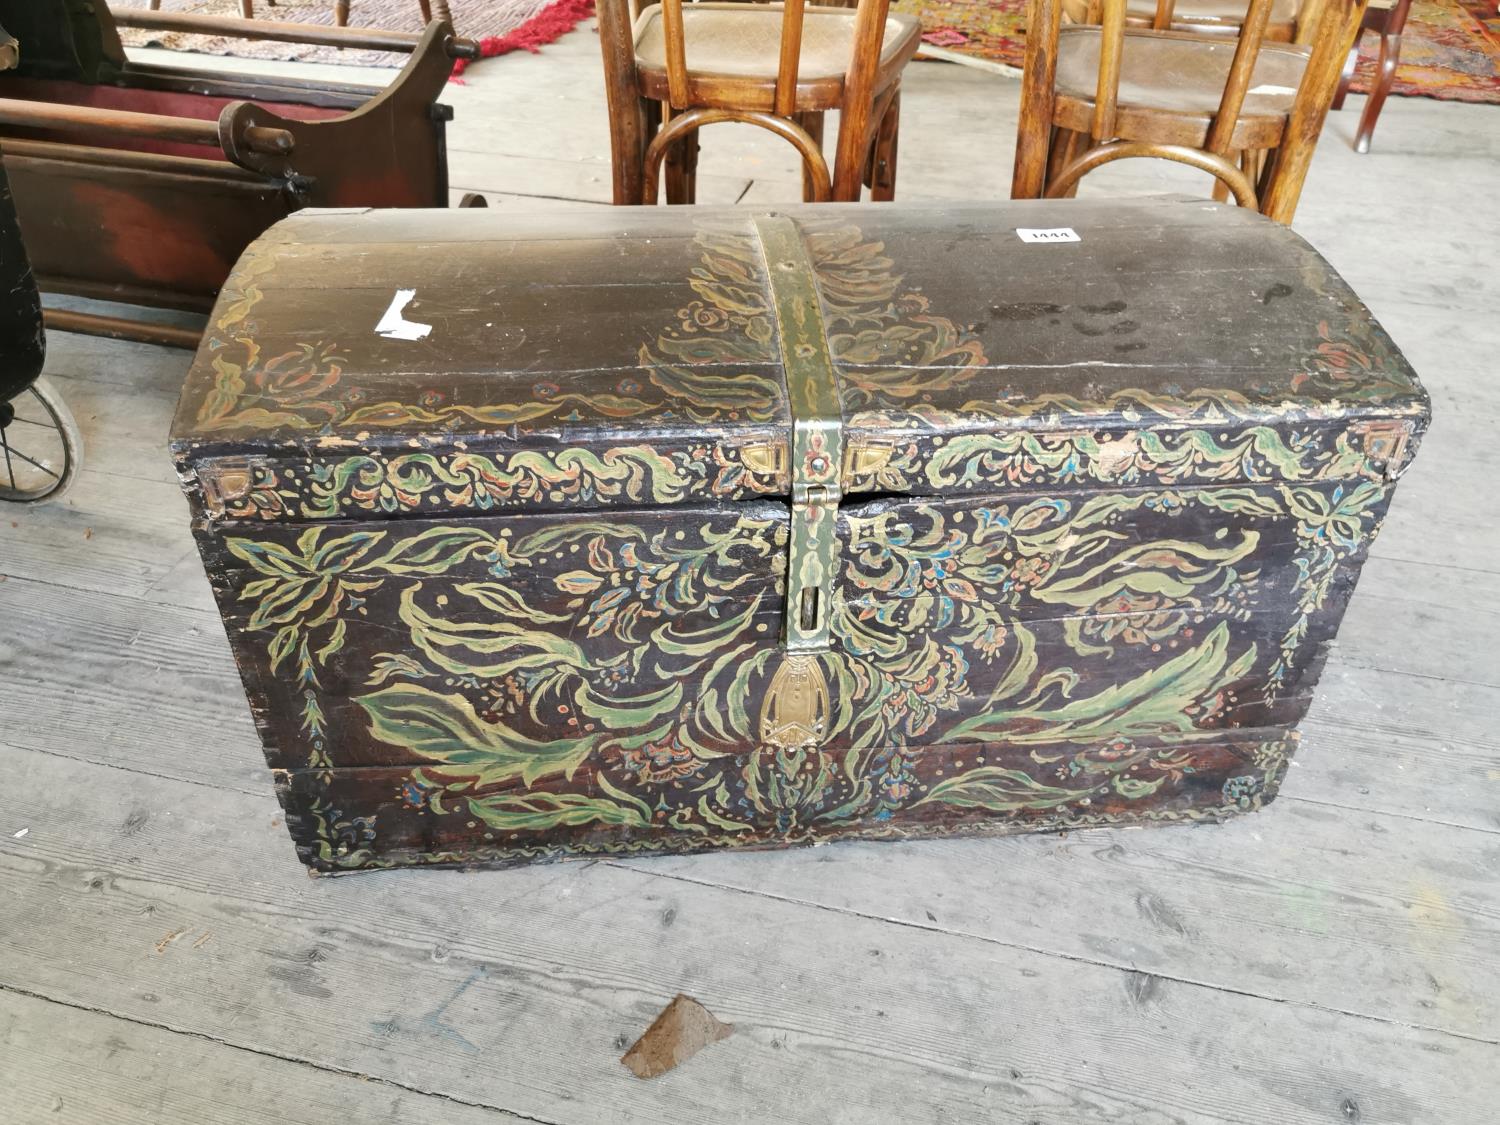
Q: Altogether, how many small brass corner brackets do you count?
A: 4